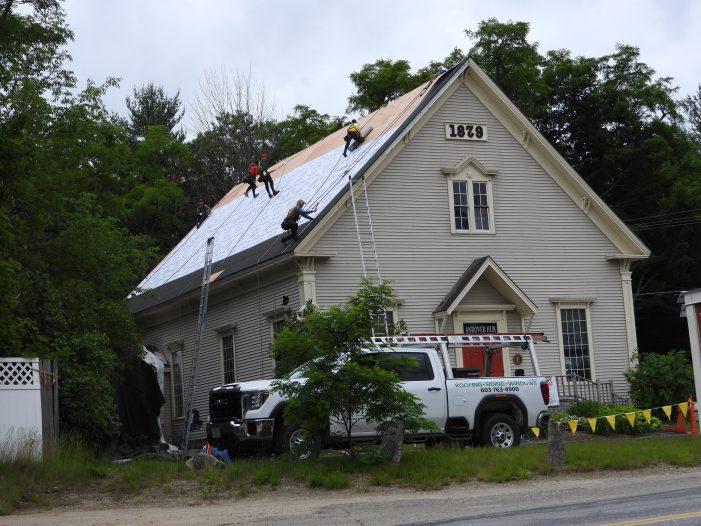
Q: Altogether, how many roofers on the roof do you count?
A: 5